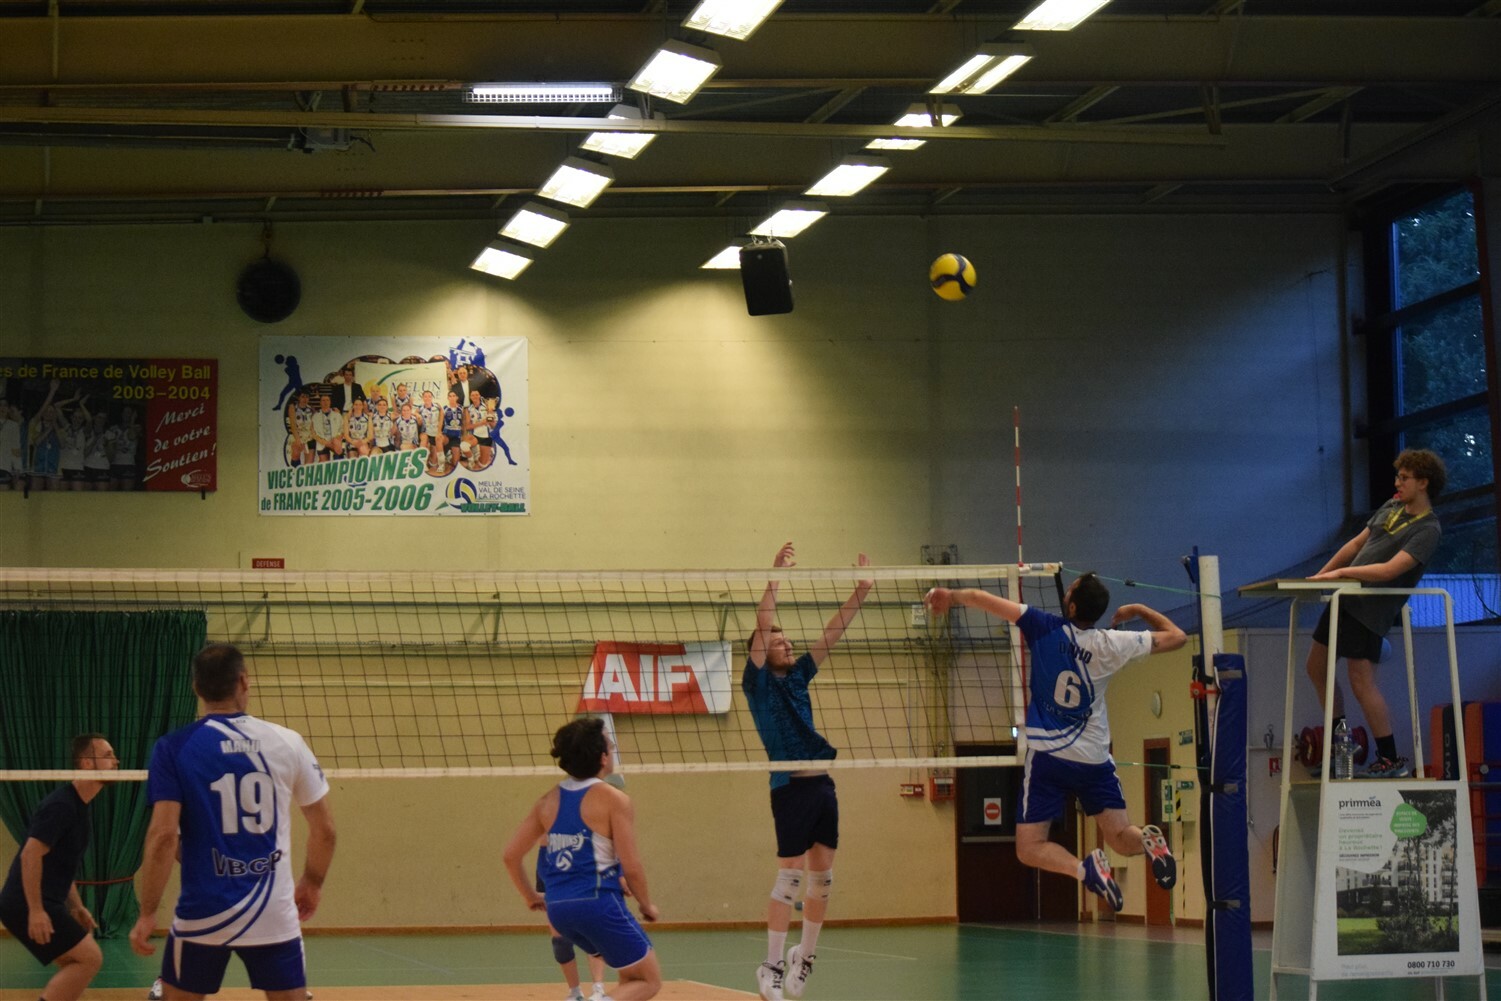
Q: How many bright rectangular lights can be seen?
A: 13